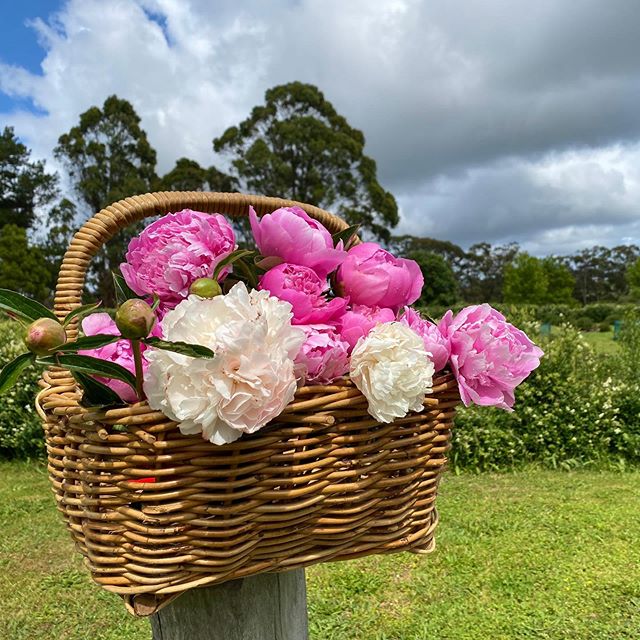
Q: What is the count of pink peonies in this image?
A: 9